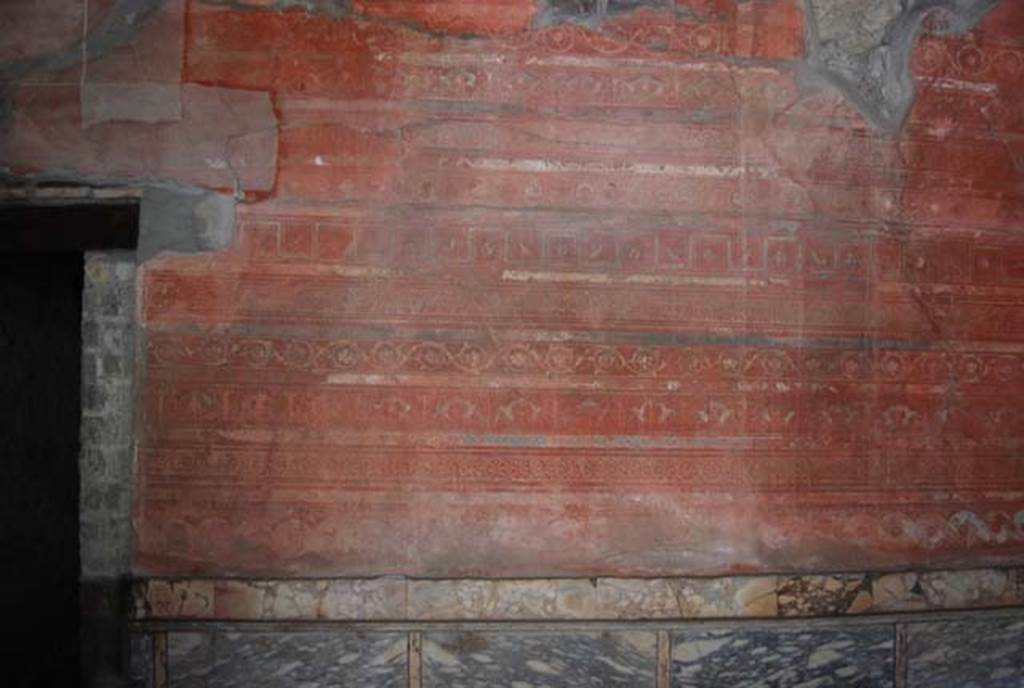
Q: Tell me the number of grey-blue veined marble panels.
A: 4